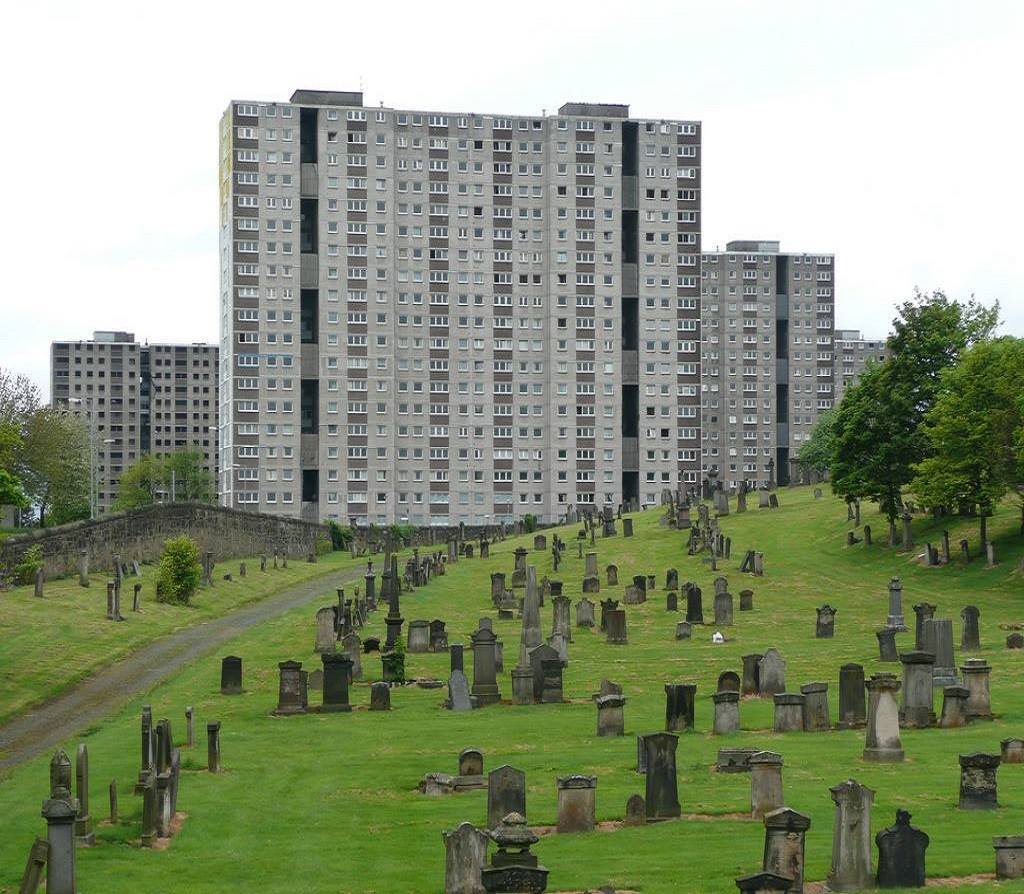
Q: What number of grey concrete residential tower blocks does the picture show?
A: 4